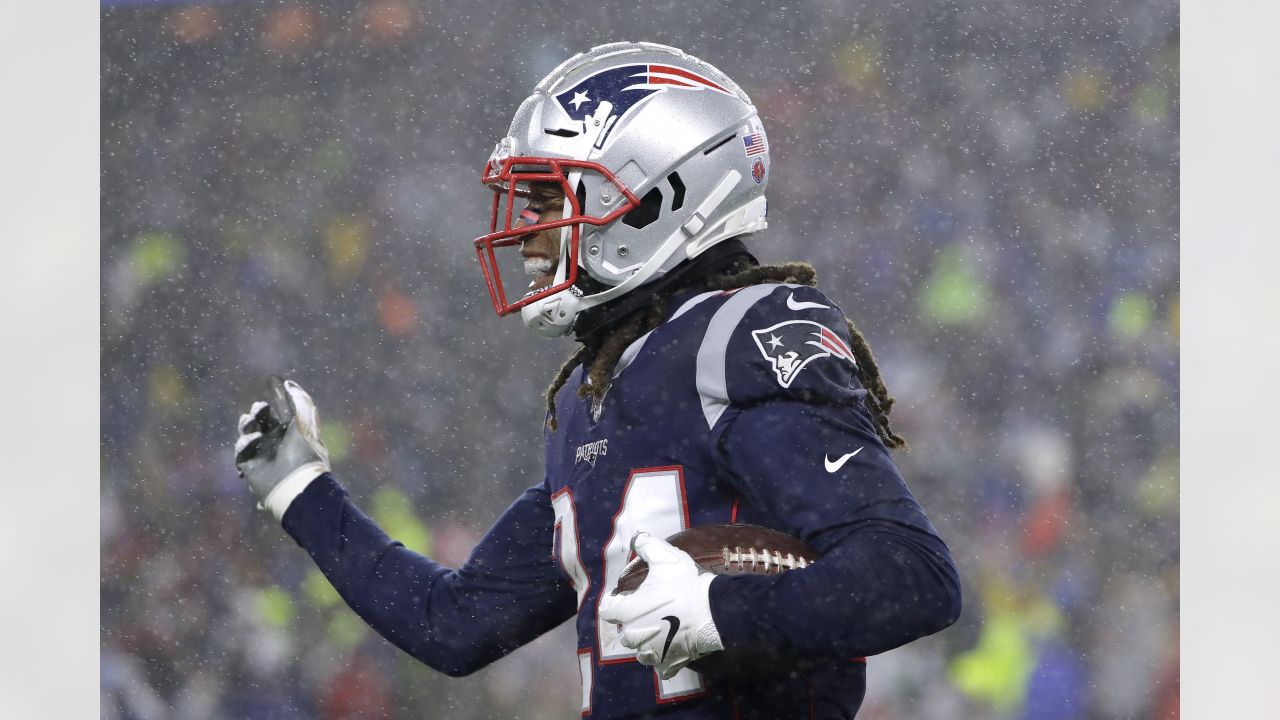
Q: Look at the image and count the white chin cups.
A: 1